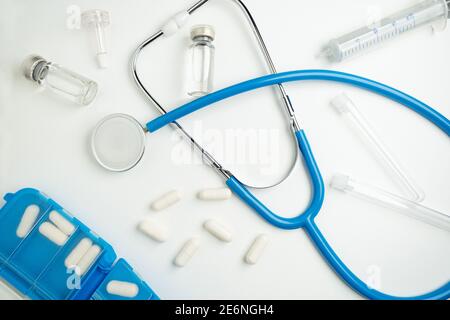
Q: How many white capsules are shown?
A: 12